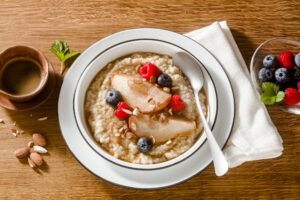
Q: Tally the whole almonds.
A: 3